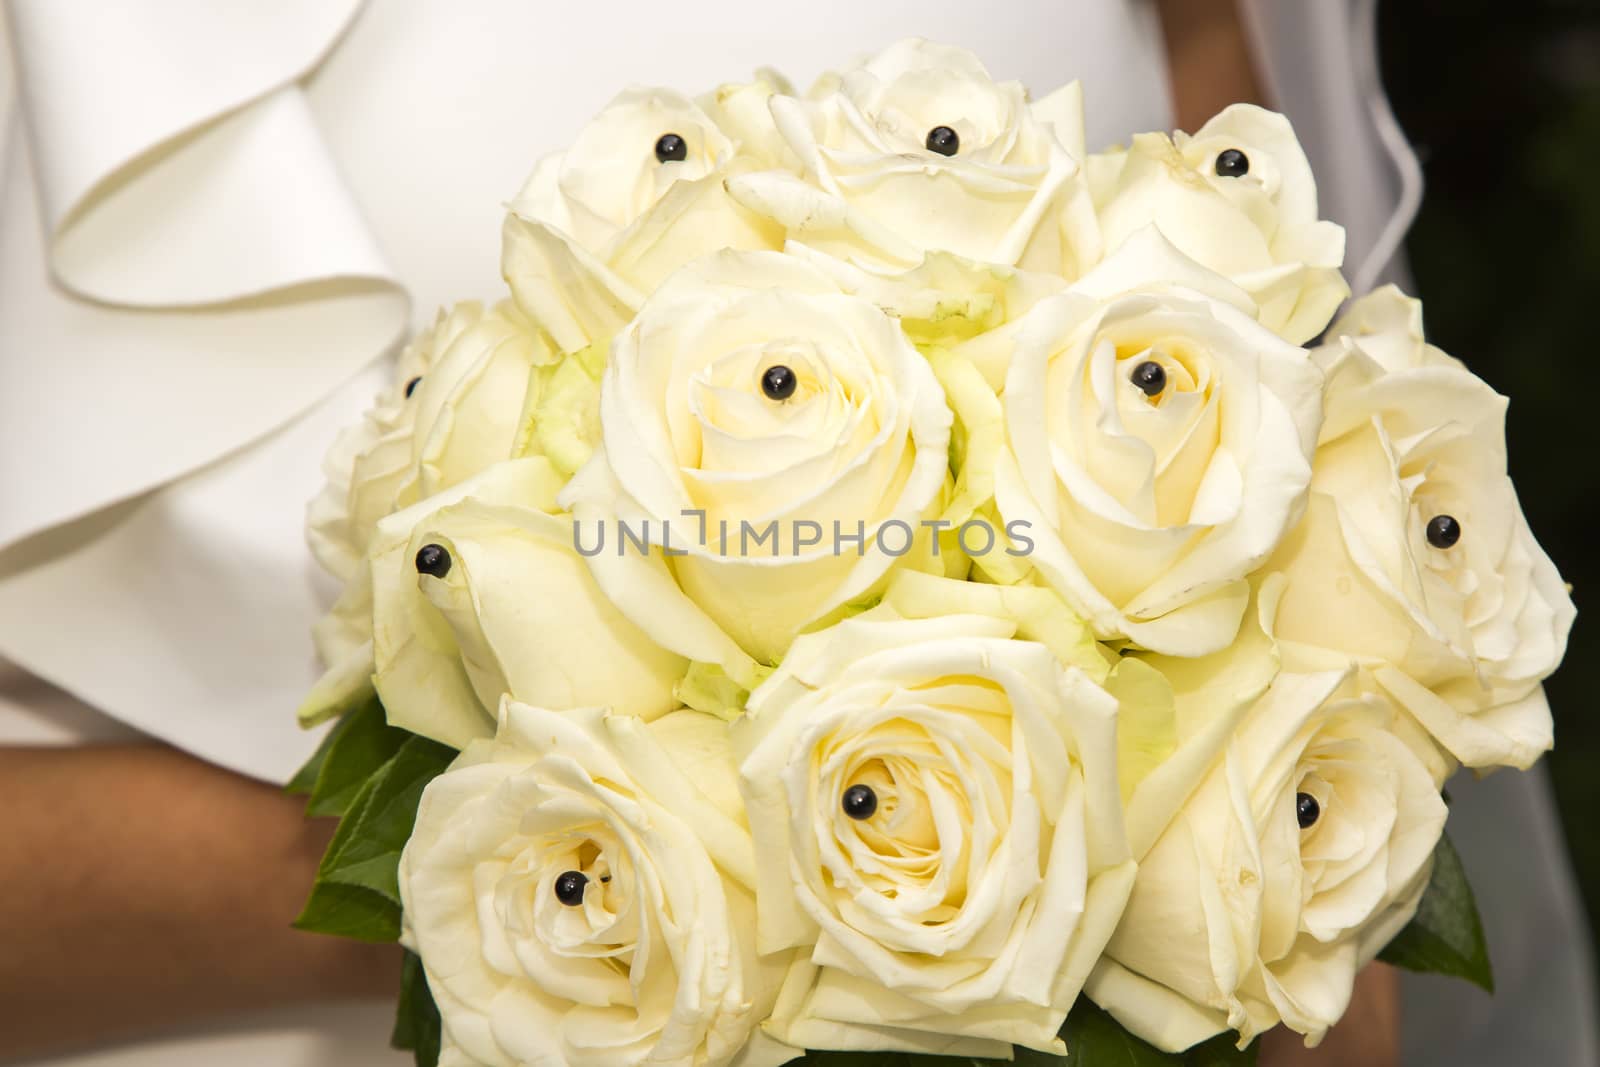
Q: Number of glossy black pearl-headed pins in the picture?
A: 11